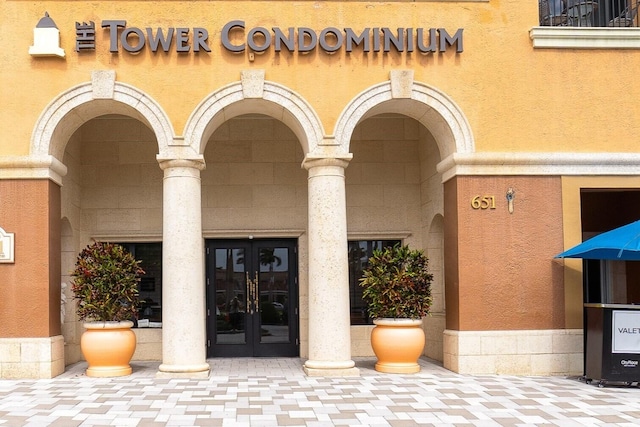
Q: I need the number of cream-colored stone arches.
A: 3